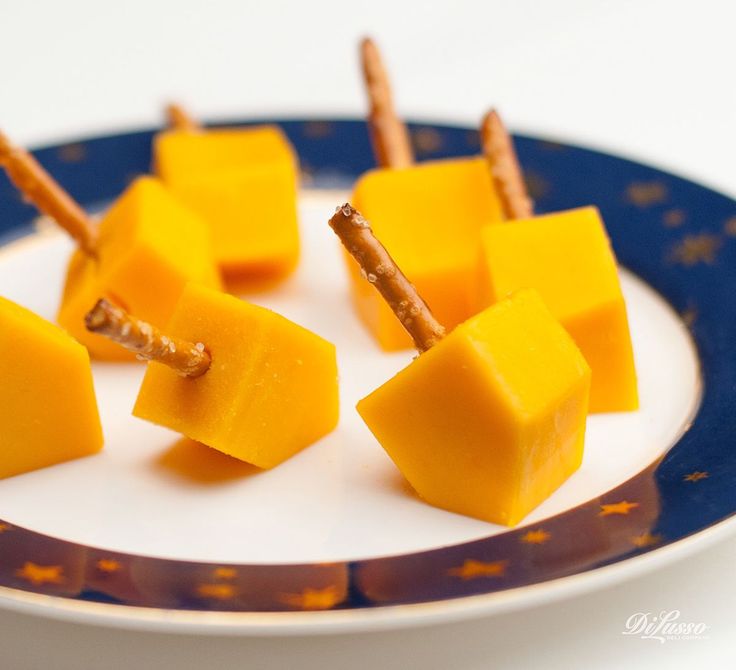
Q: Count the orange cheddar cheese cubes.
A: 7